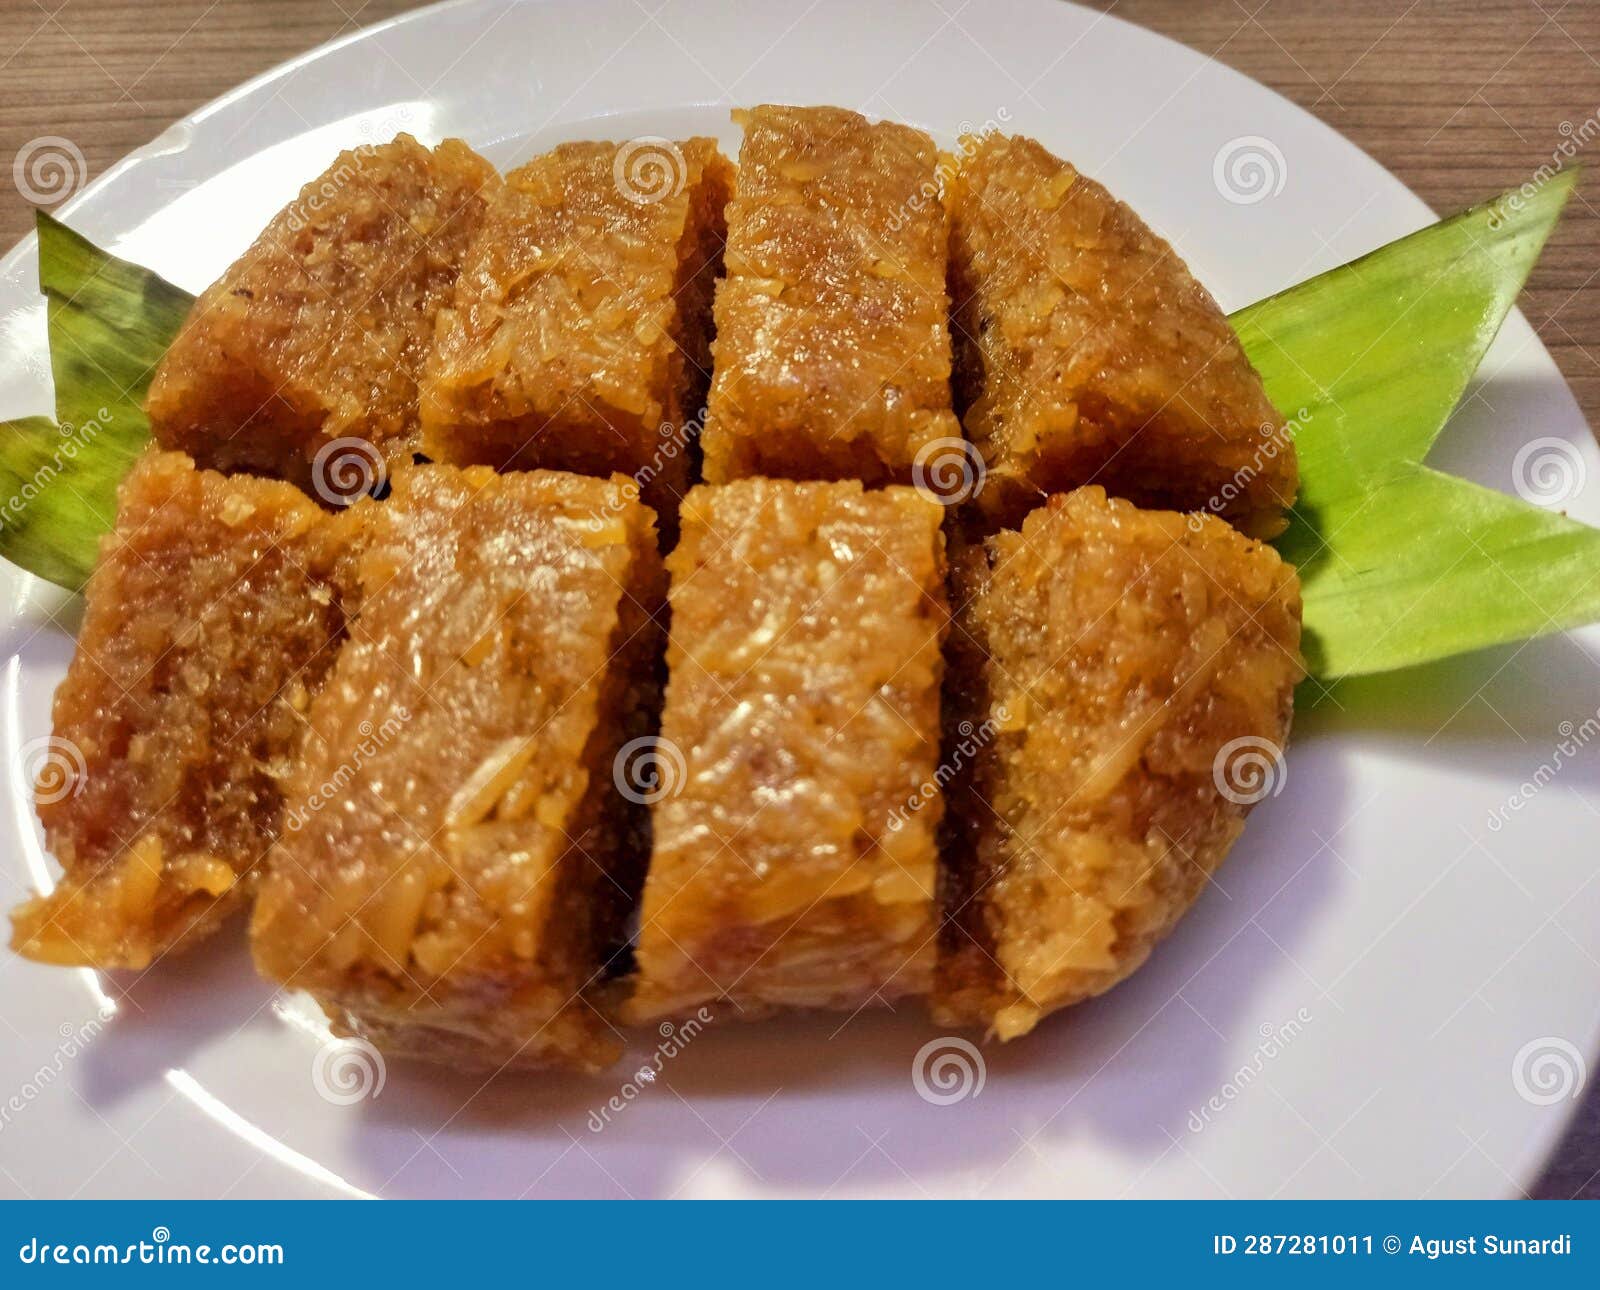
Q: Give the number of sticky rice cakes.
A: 8